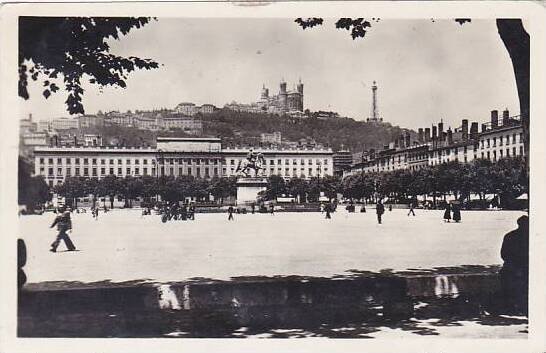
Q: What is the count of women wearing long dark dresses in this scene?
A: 2